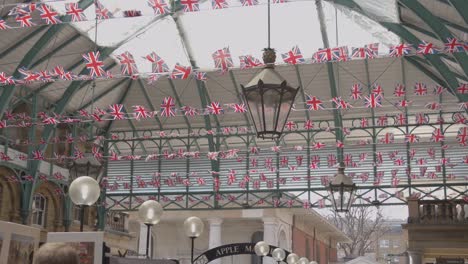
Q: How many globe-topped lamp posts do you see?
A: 8